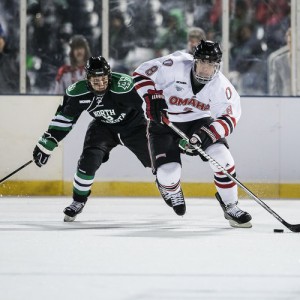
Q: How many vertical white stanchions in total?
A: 4